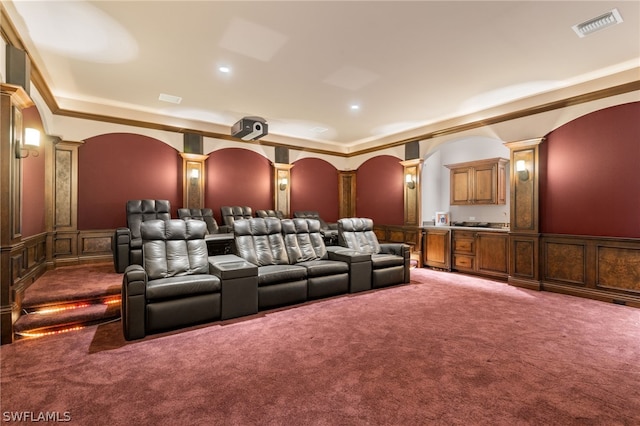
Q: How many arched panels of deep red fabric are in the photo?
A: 6